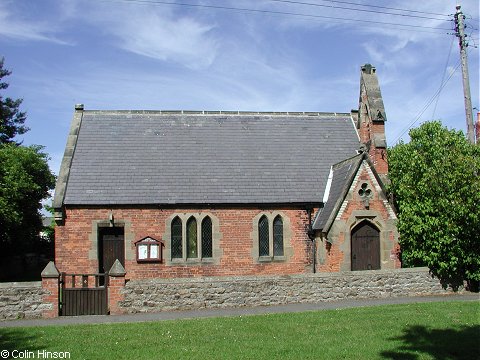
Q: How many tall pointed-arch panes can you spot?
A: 5